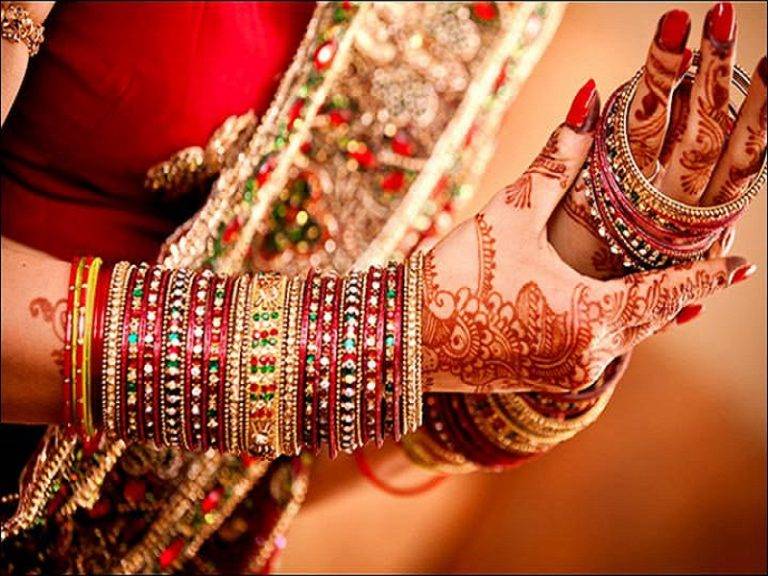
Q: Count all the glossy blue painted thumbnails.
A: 0